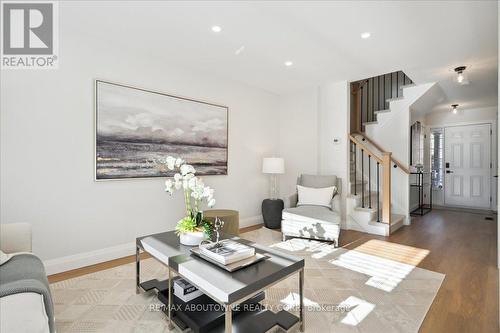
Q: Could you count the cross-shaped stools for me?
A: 0